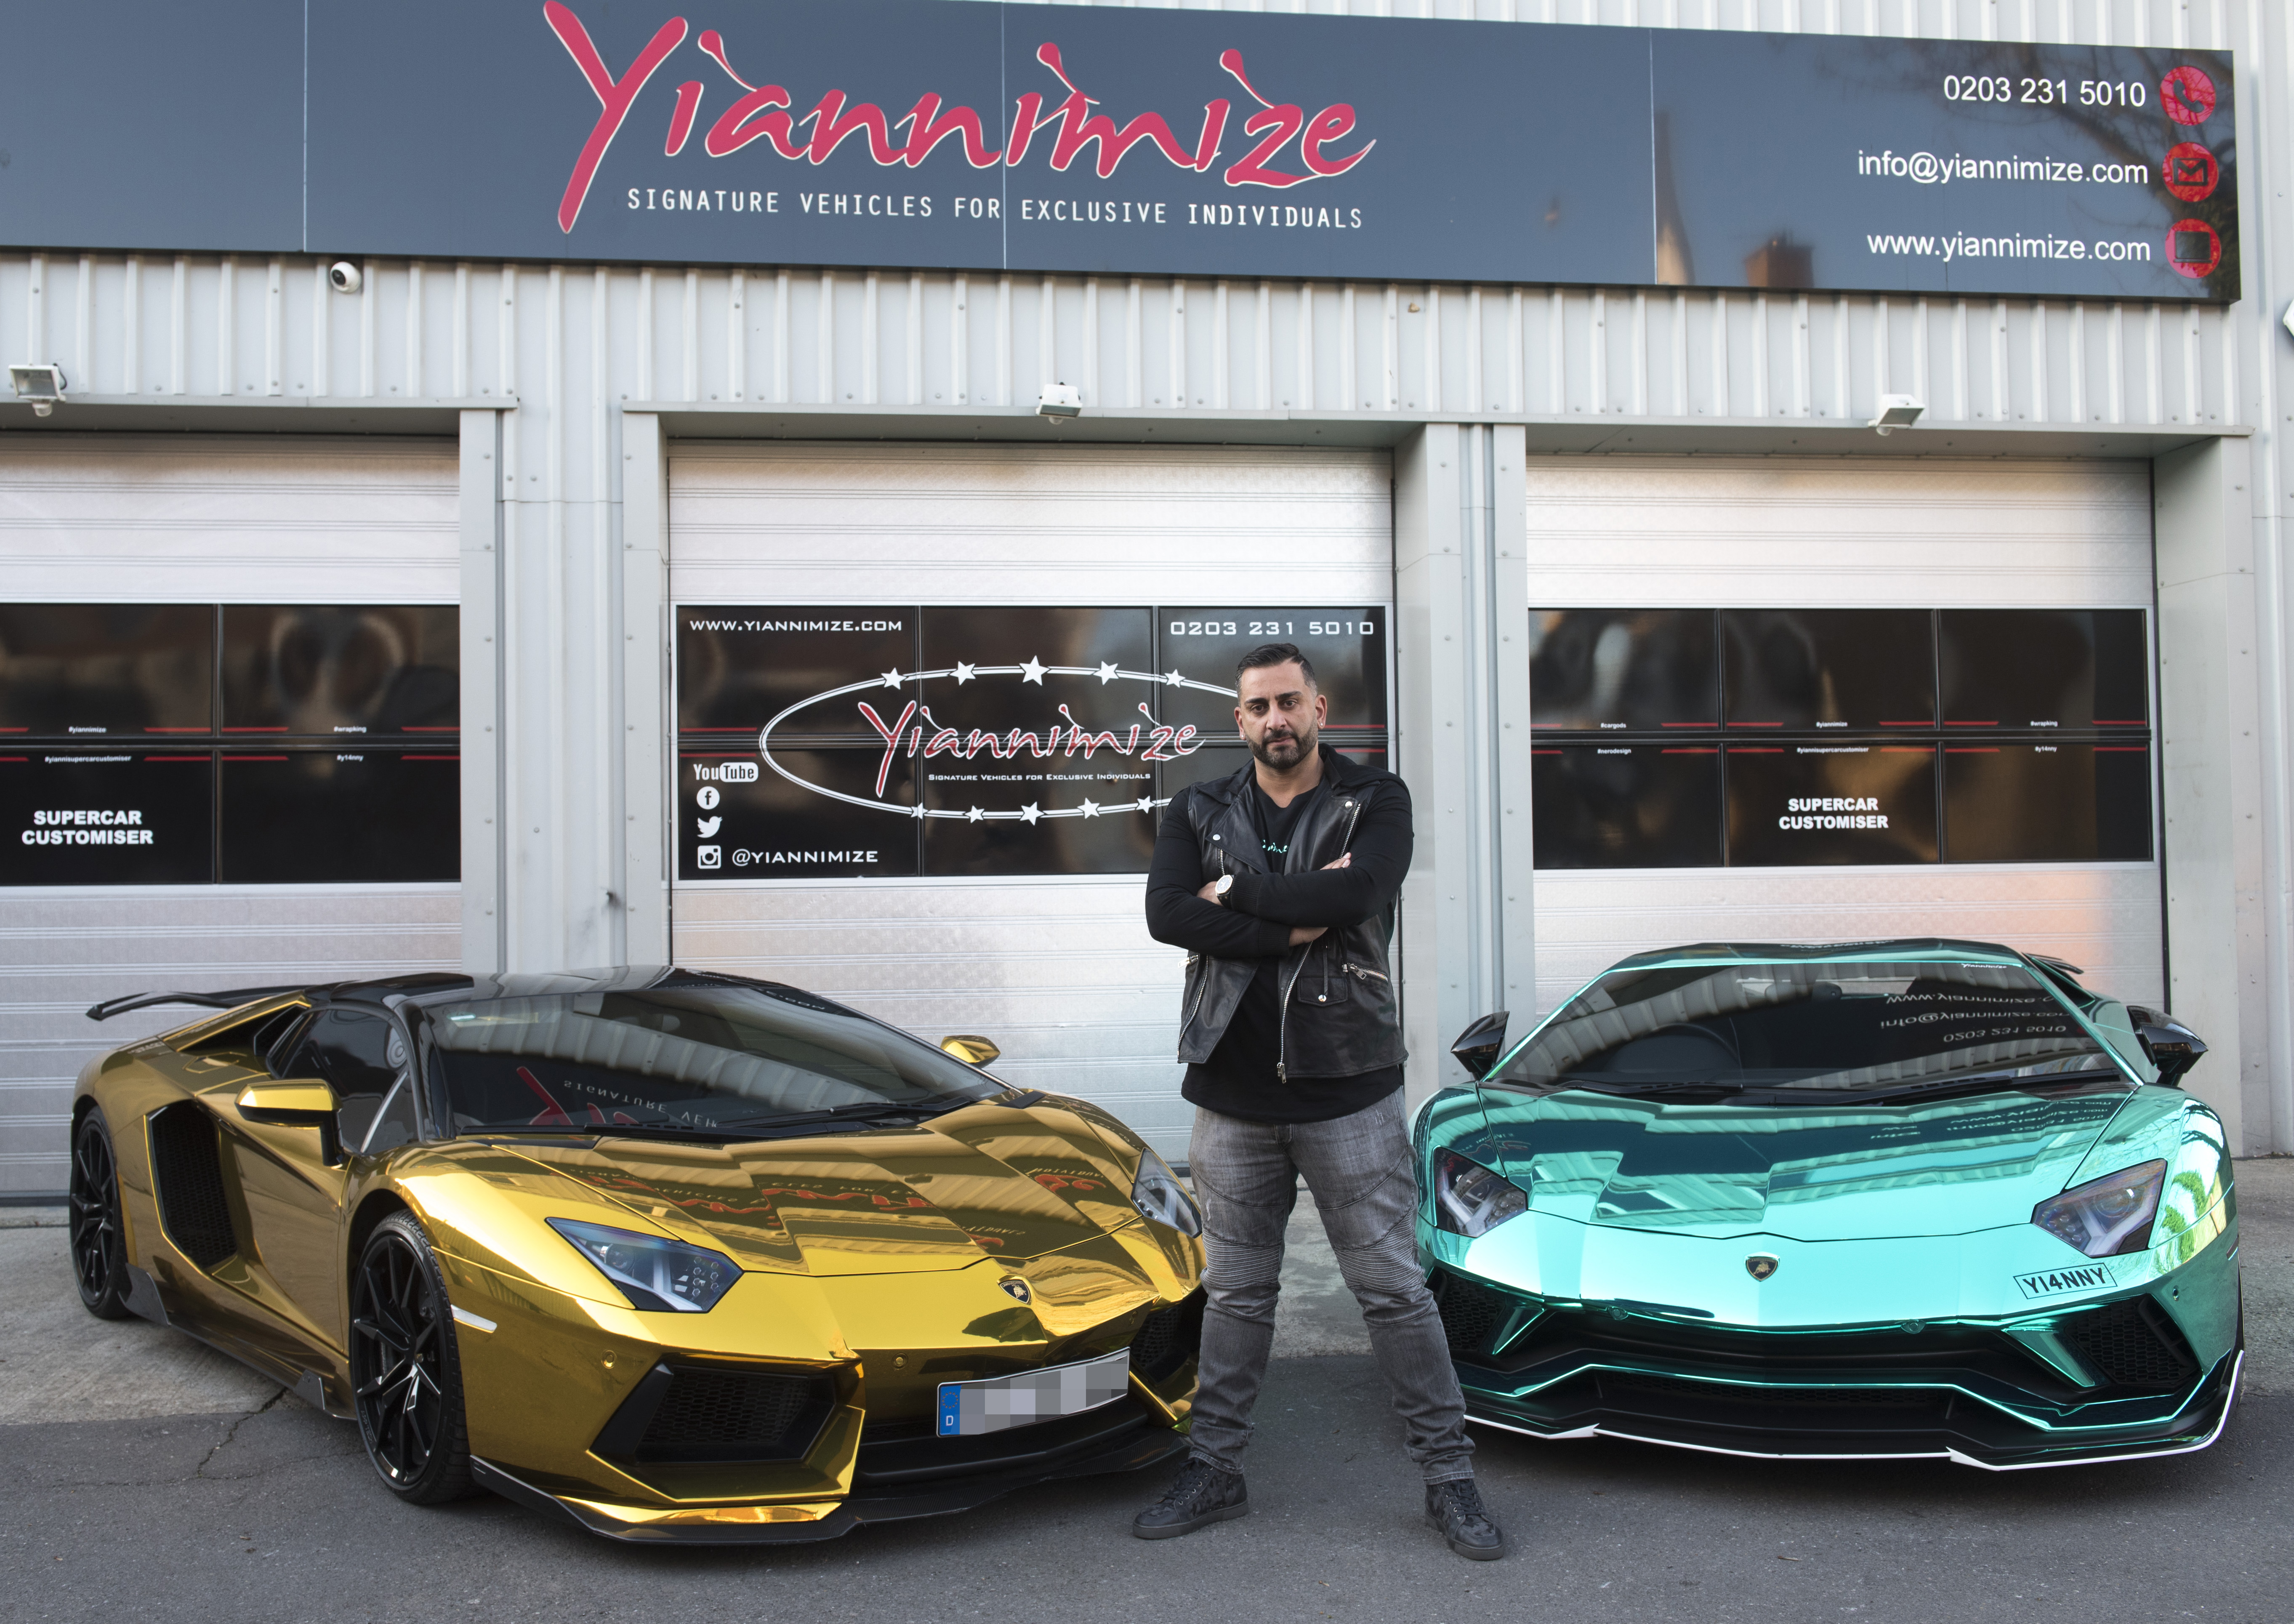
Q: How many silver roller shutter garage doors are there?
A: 3